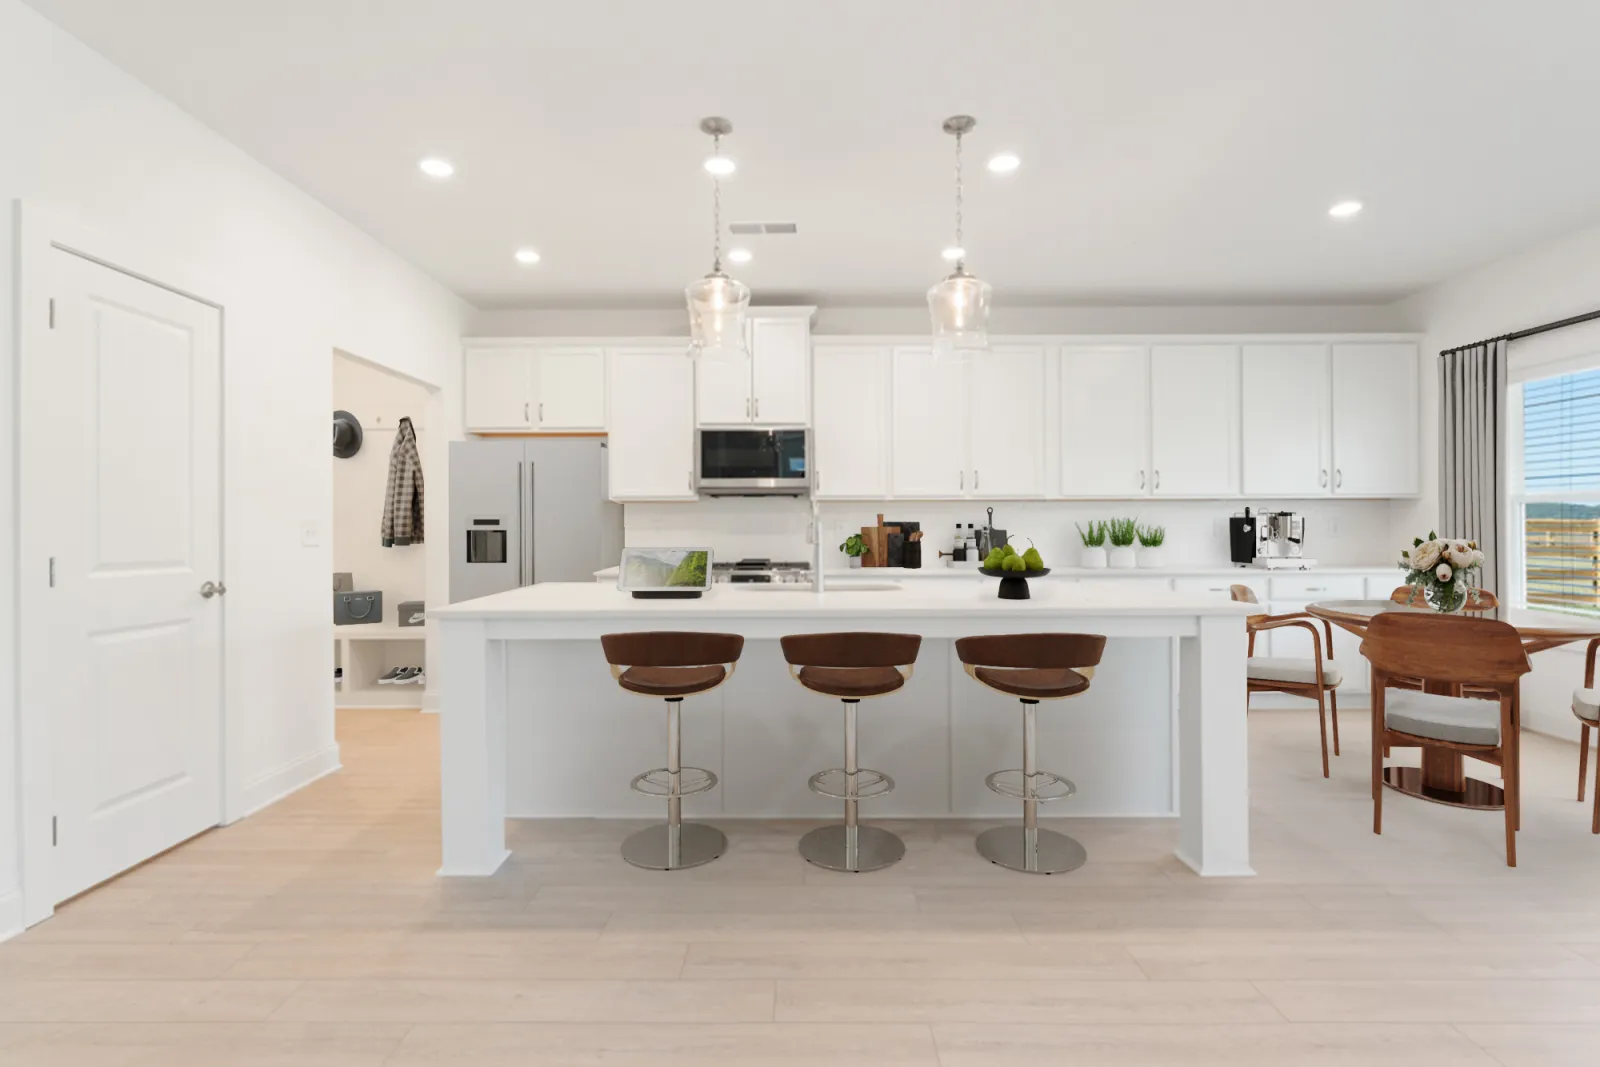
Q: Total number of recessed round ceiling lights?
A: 7